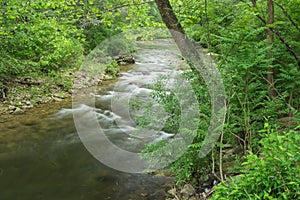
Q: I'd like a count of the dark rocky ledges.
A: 1